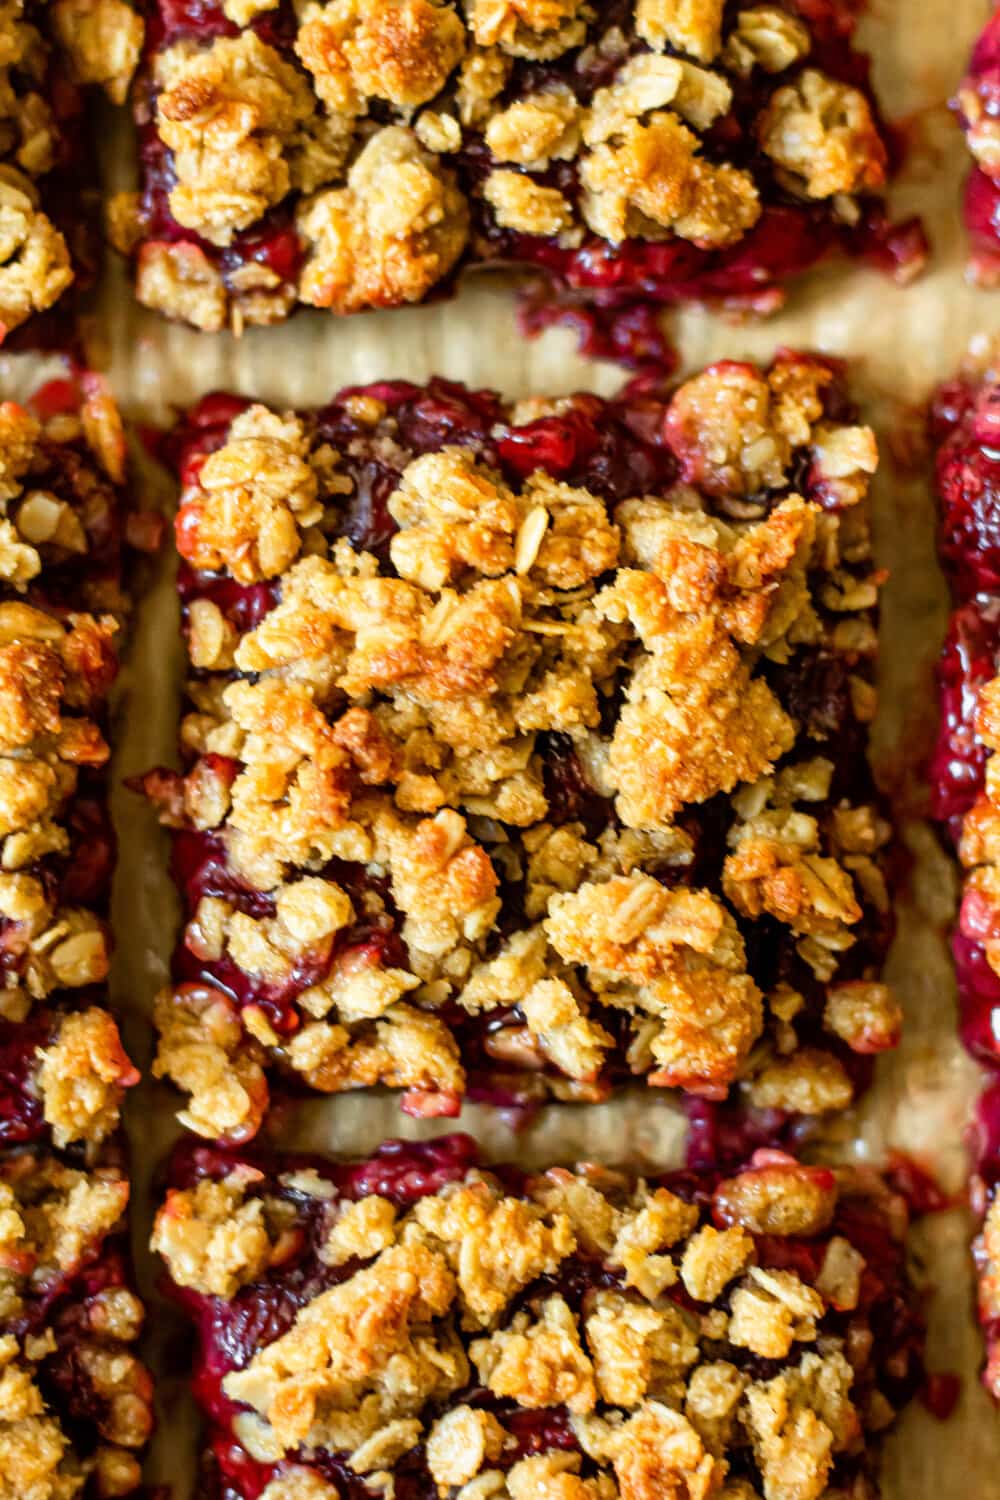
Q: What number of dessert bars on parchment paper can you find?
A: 9